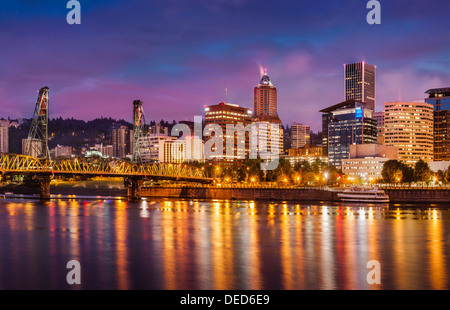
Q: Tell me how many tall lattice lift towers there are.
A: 2